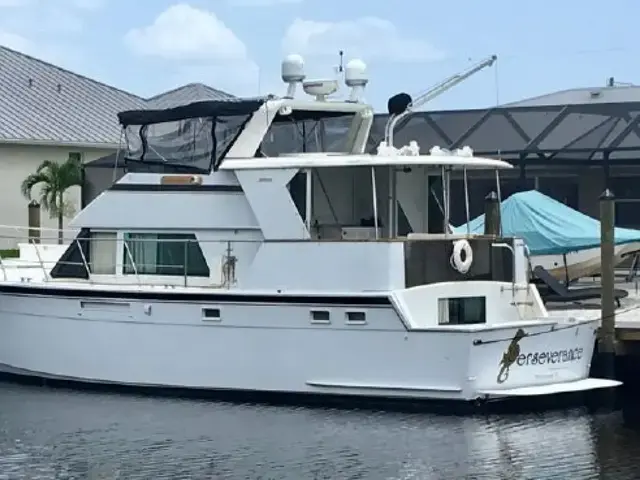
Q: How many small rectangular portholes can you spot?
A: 3